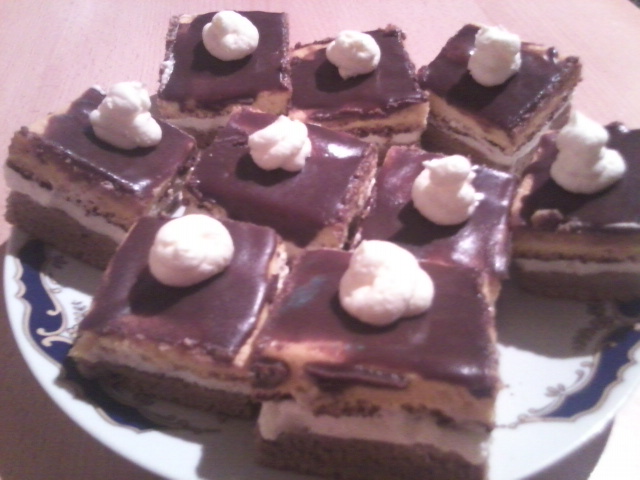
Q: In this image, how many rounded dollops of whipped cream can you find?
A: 9